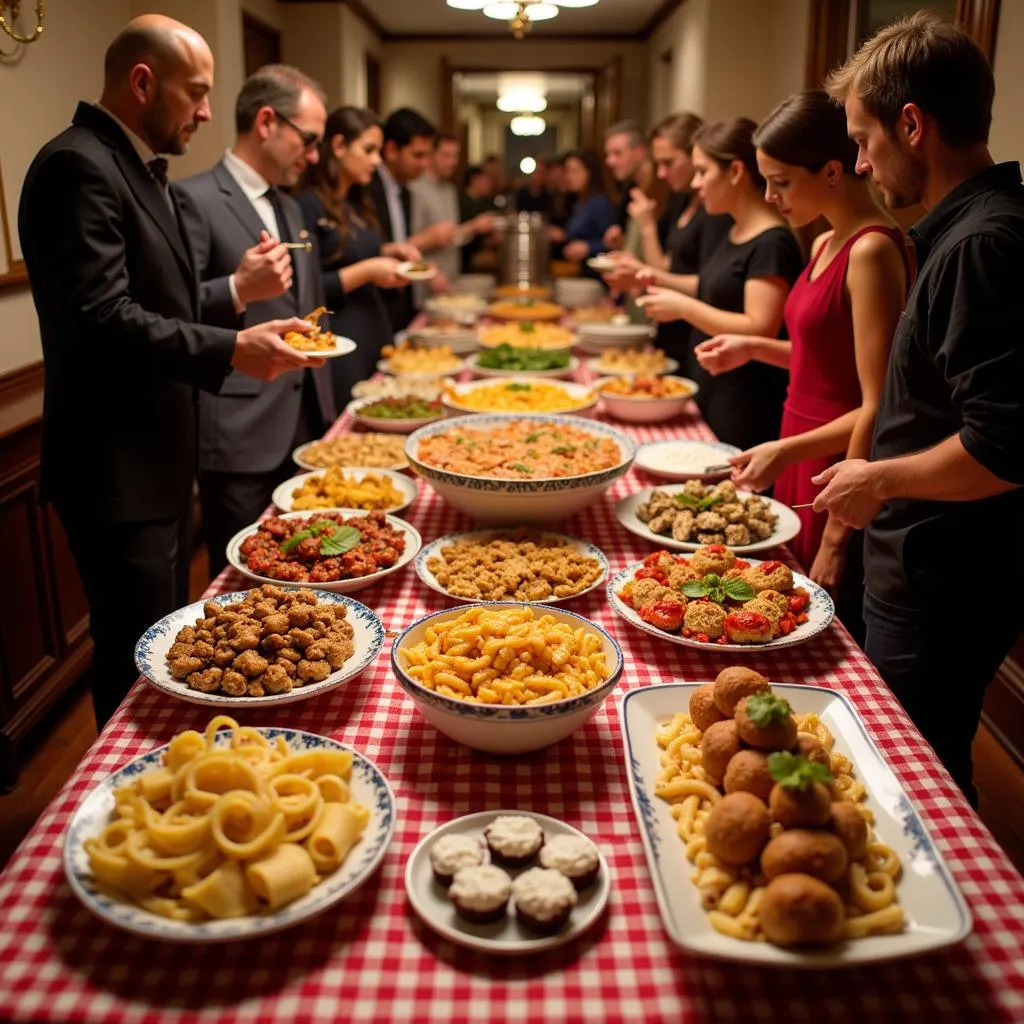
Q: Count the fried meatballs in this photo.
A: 11